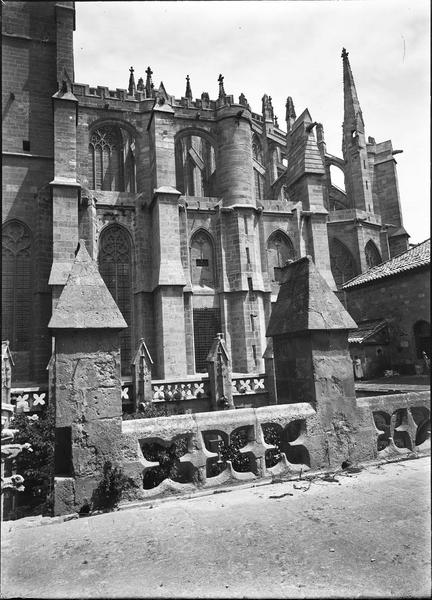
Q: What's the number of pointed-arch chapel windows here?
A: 6